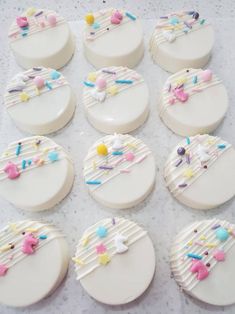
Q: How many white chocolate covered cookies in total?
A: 12